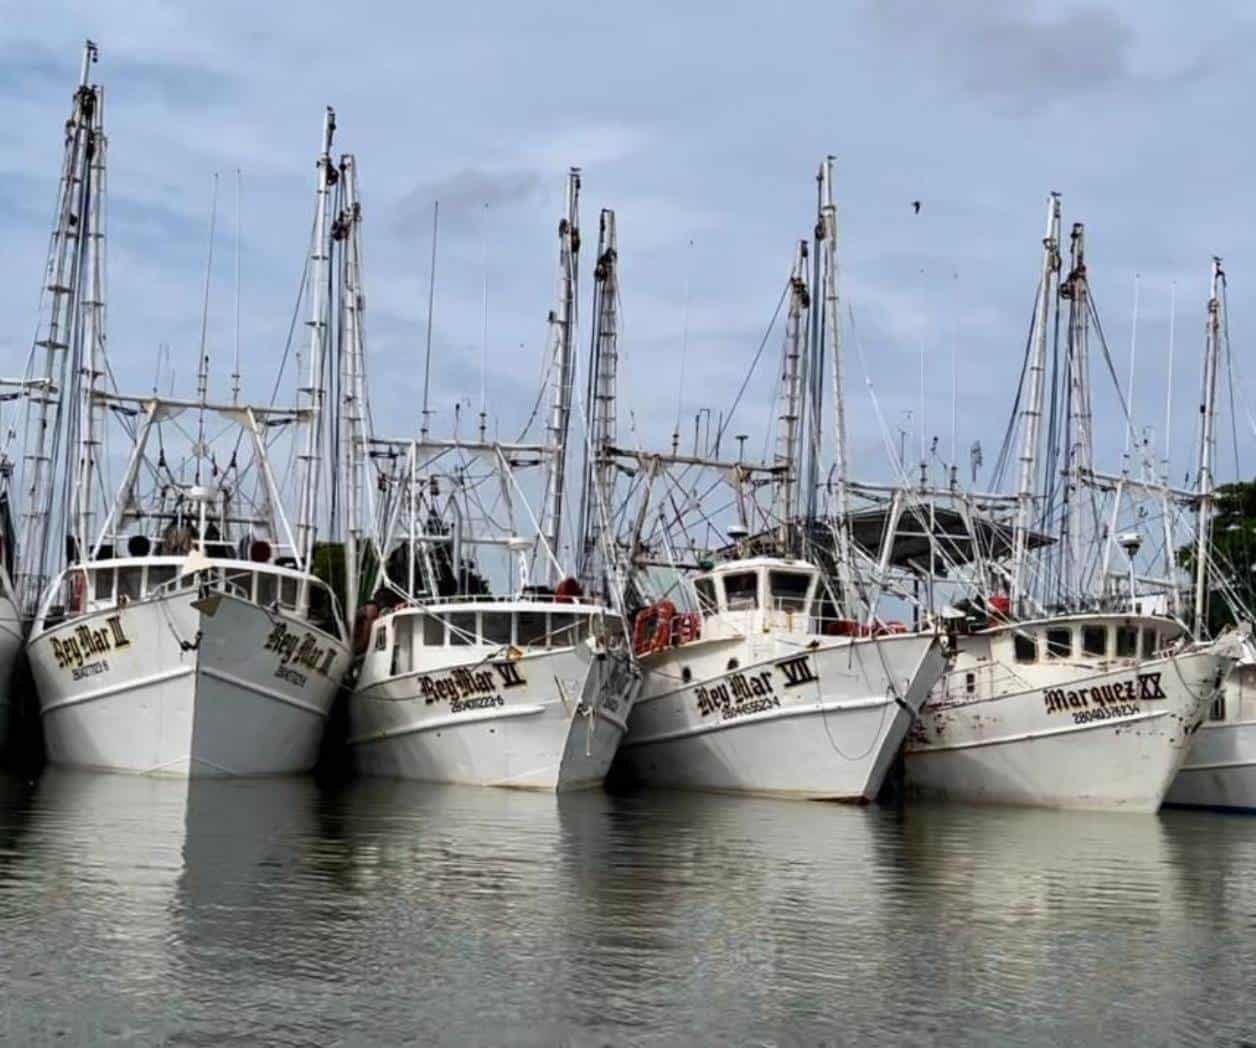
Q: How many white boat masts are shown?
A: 11